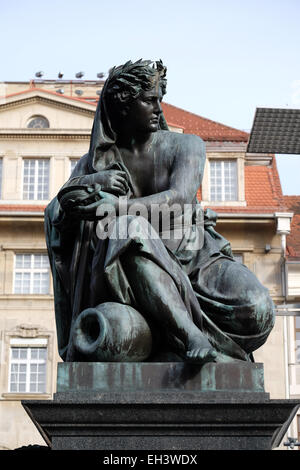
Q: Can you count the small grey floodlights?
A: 7